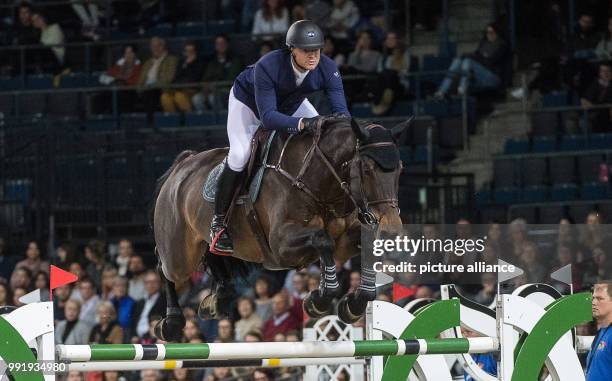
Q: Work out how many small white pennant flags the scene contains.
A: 4